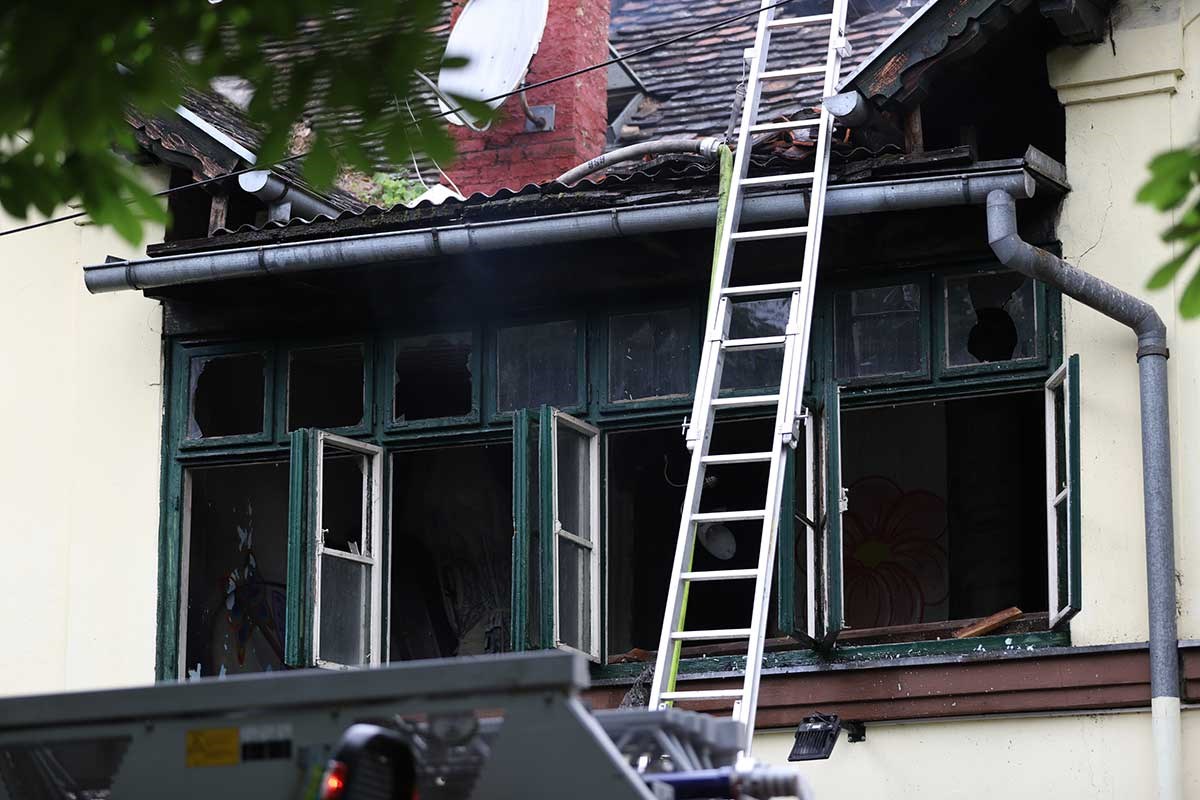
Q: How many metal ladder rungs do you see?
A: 13